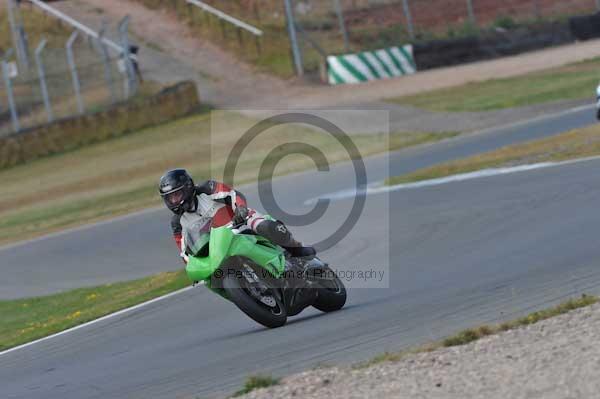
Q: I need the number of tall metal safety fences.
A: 2